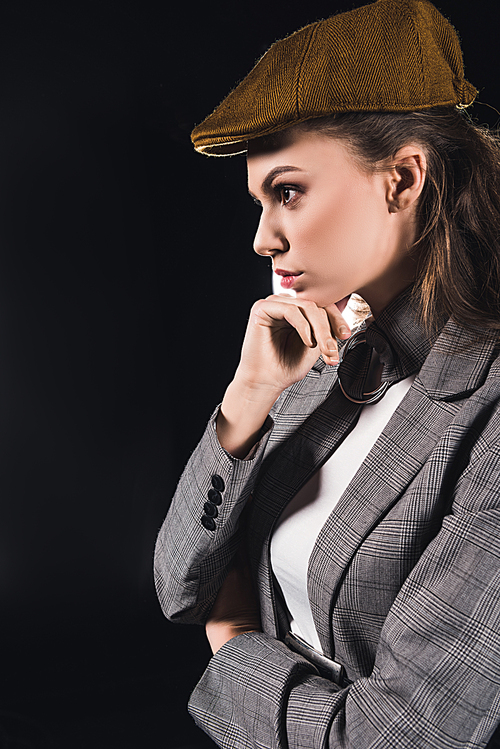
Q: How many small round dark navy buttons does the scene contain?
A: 4